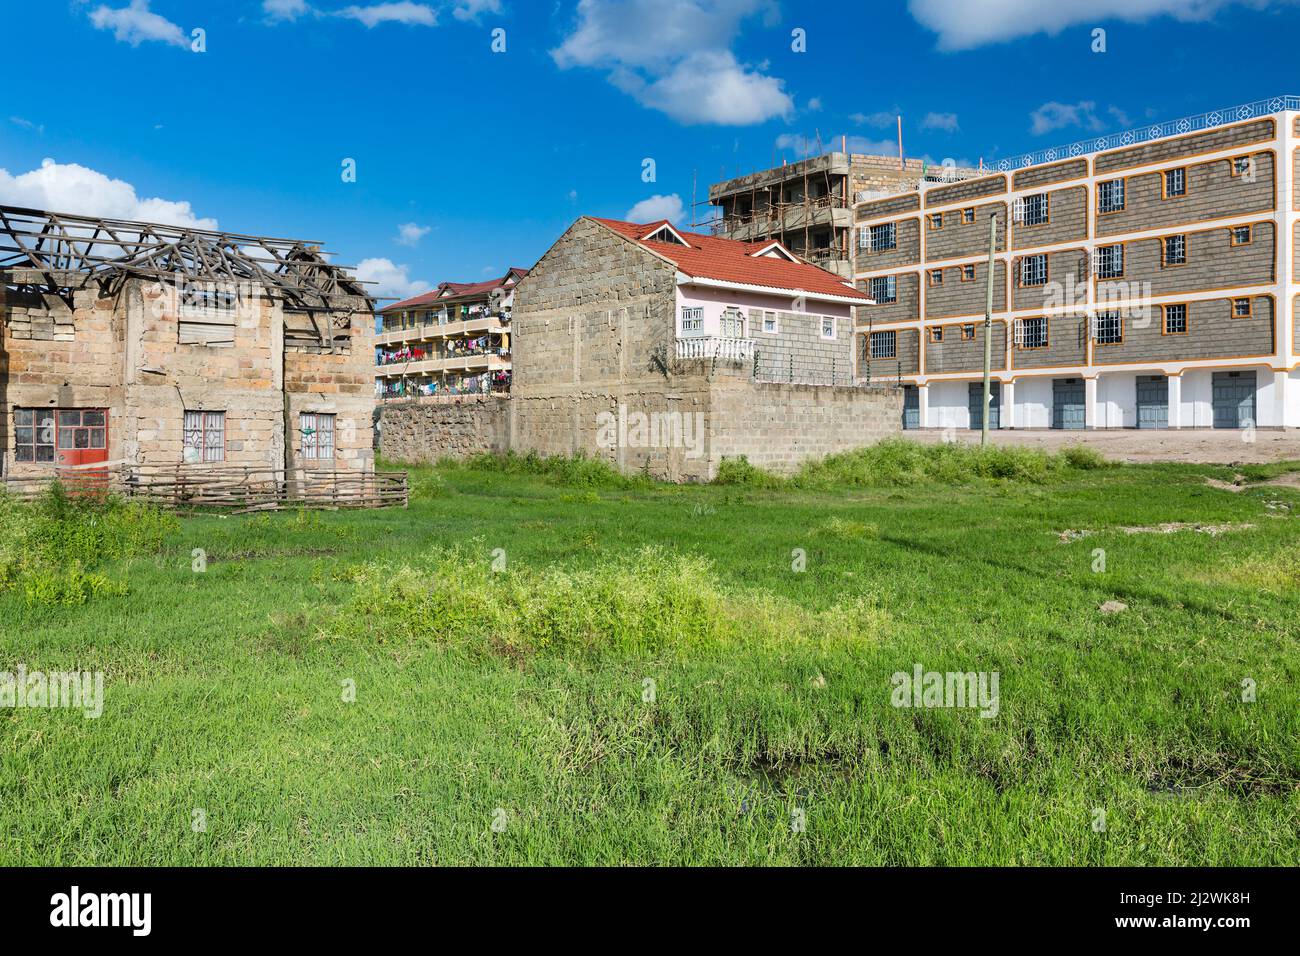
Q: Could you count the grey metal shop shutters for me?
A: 5